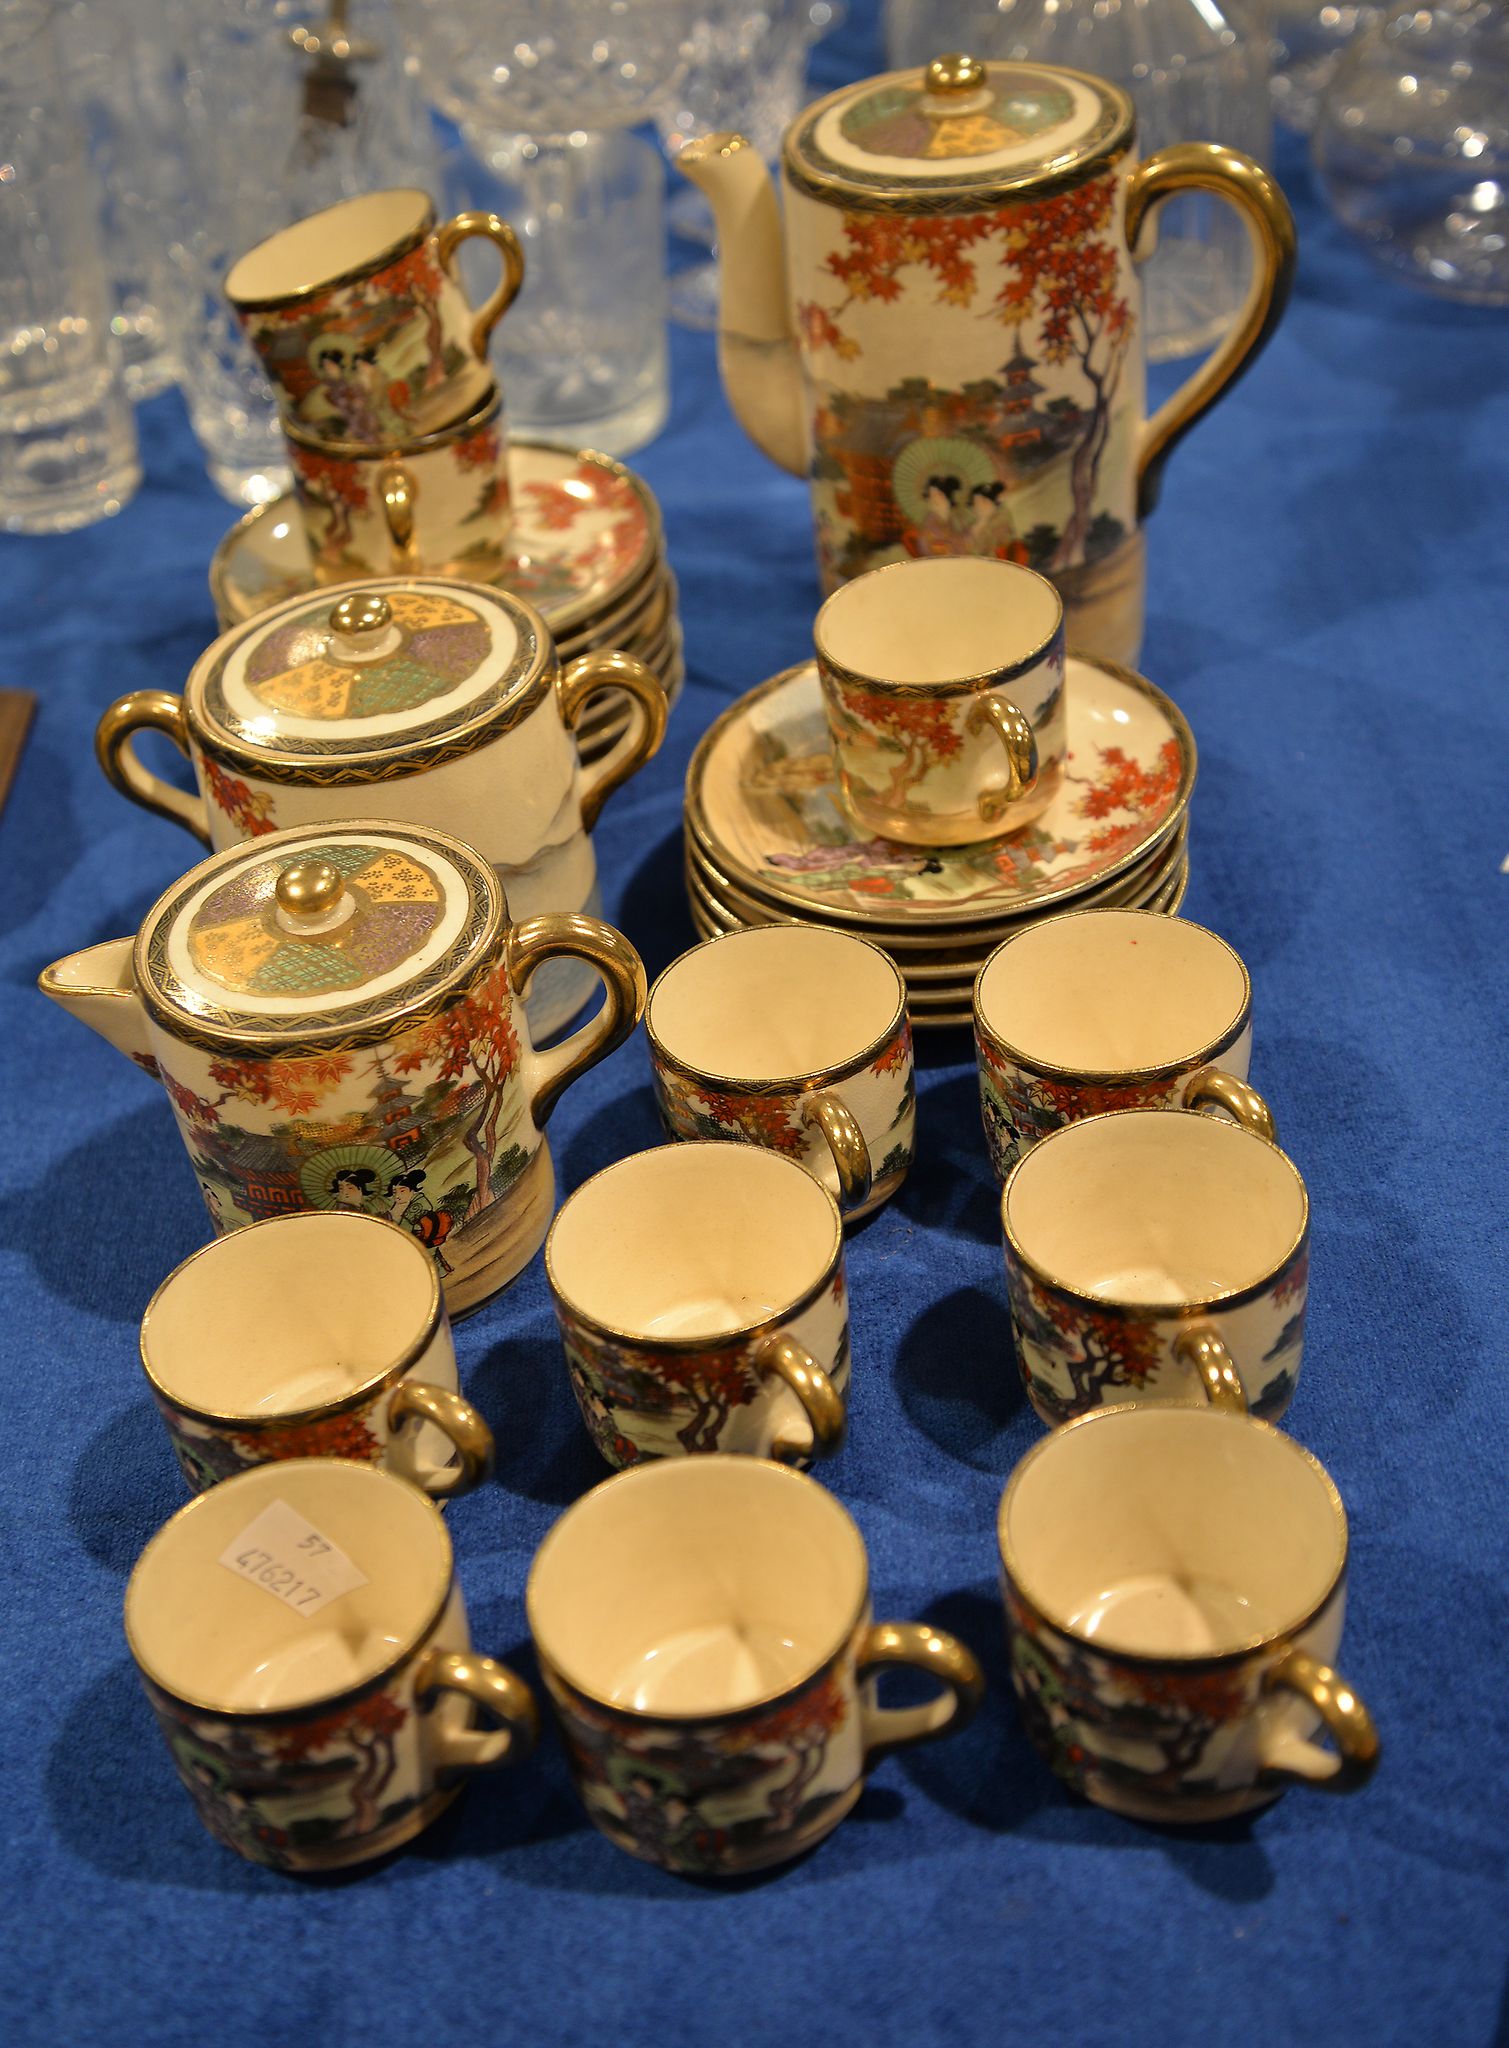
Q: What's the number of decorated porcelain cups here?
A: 11